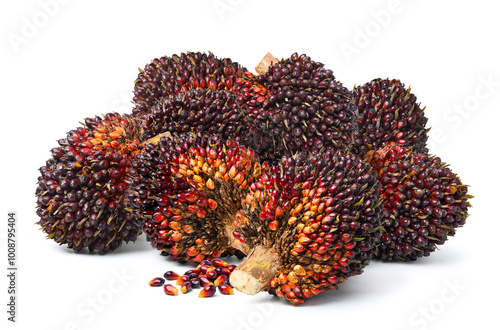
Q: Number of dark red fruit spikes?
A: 8